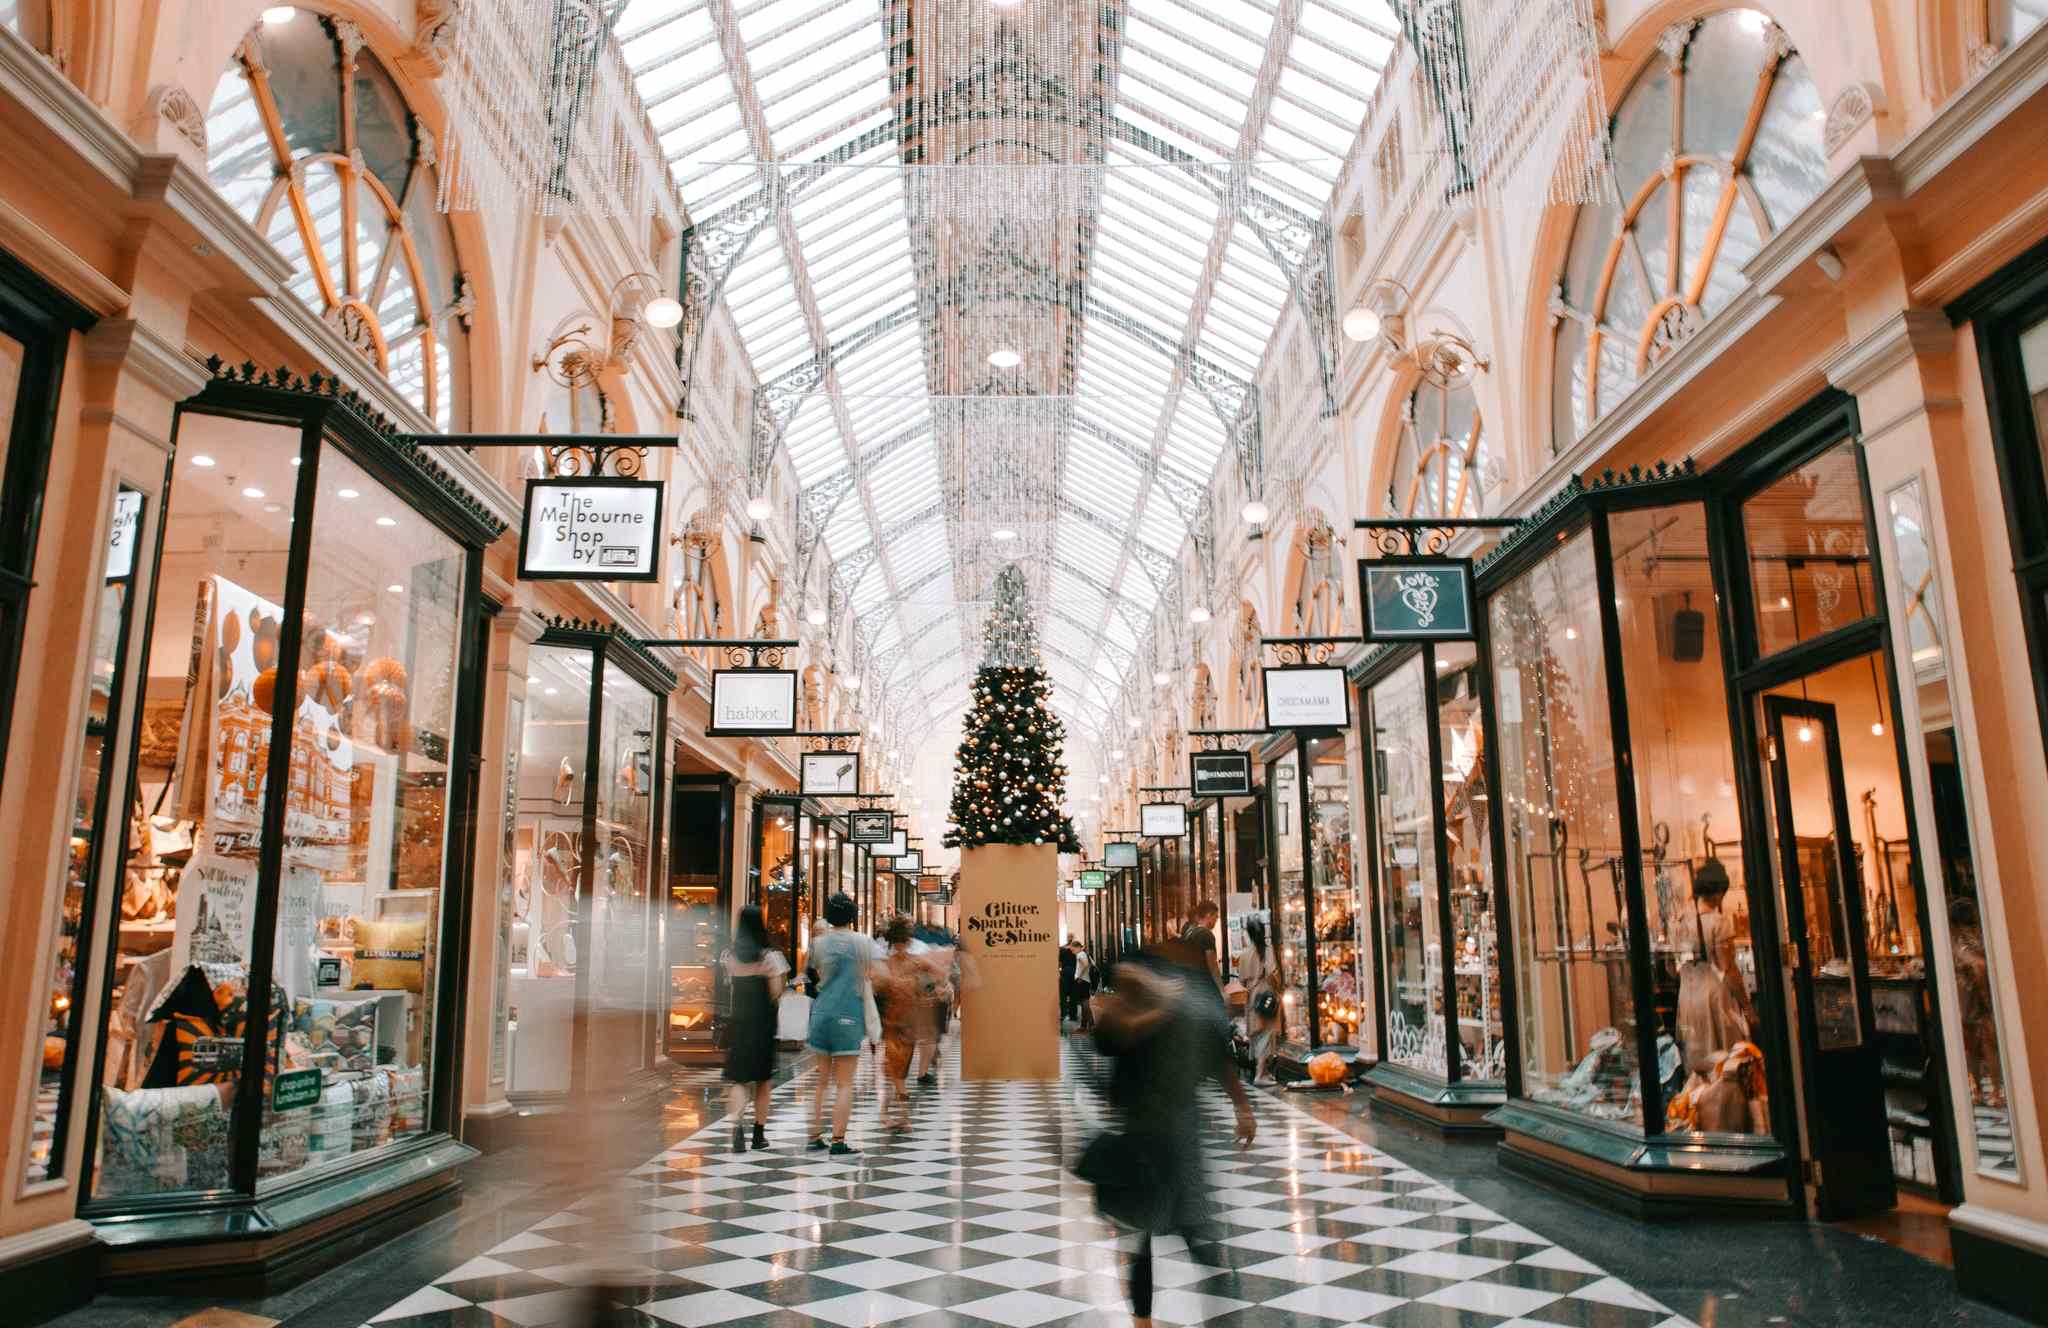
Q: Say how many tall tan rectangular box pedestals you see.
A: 1